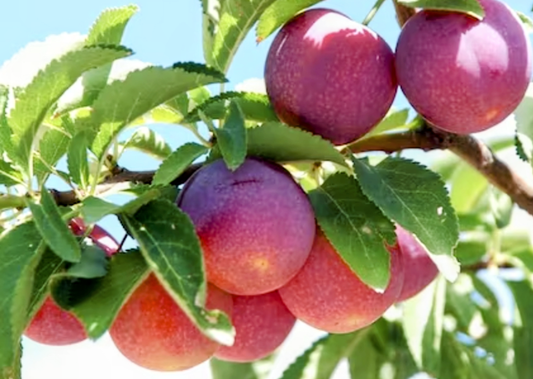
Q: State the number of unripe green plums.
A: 0